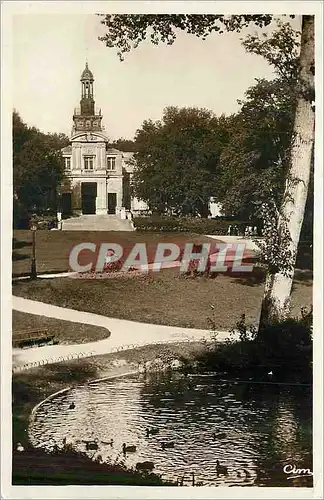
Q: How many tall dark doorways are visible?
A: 3